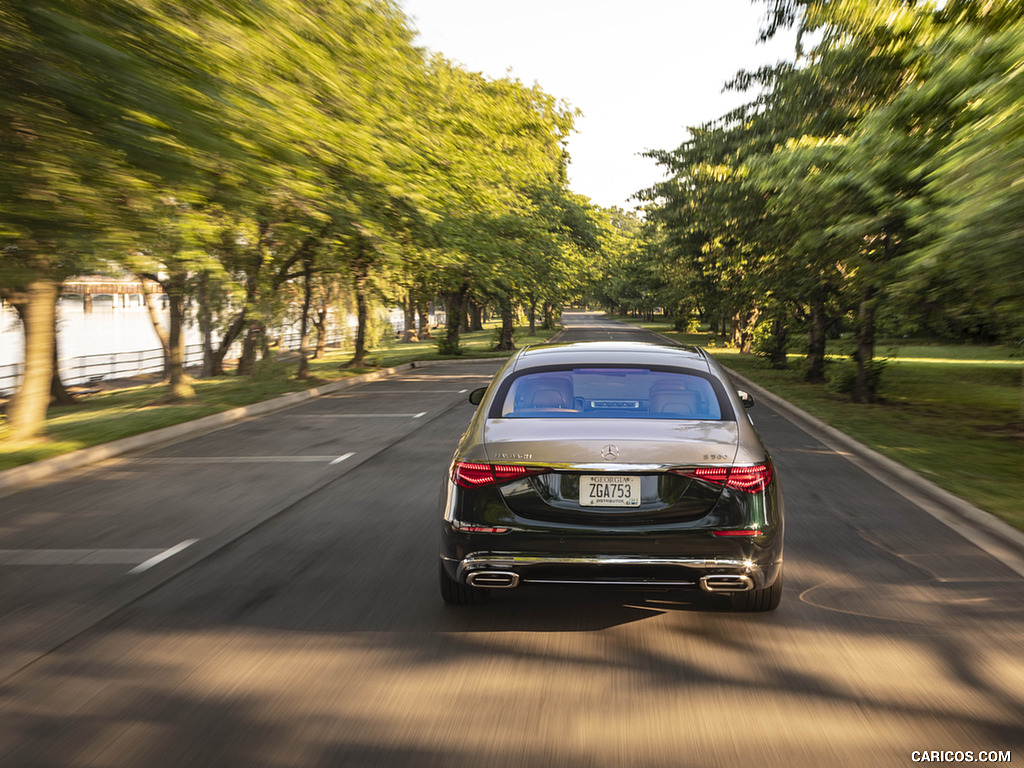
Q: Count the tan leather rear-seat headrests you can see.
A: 2